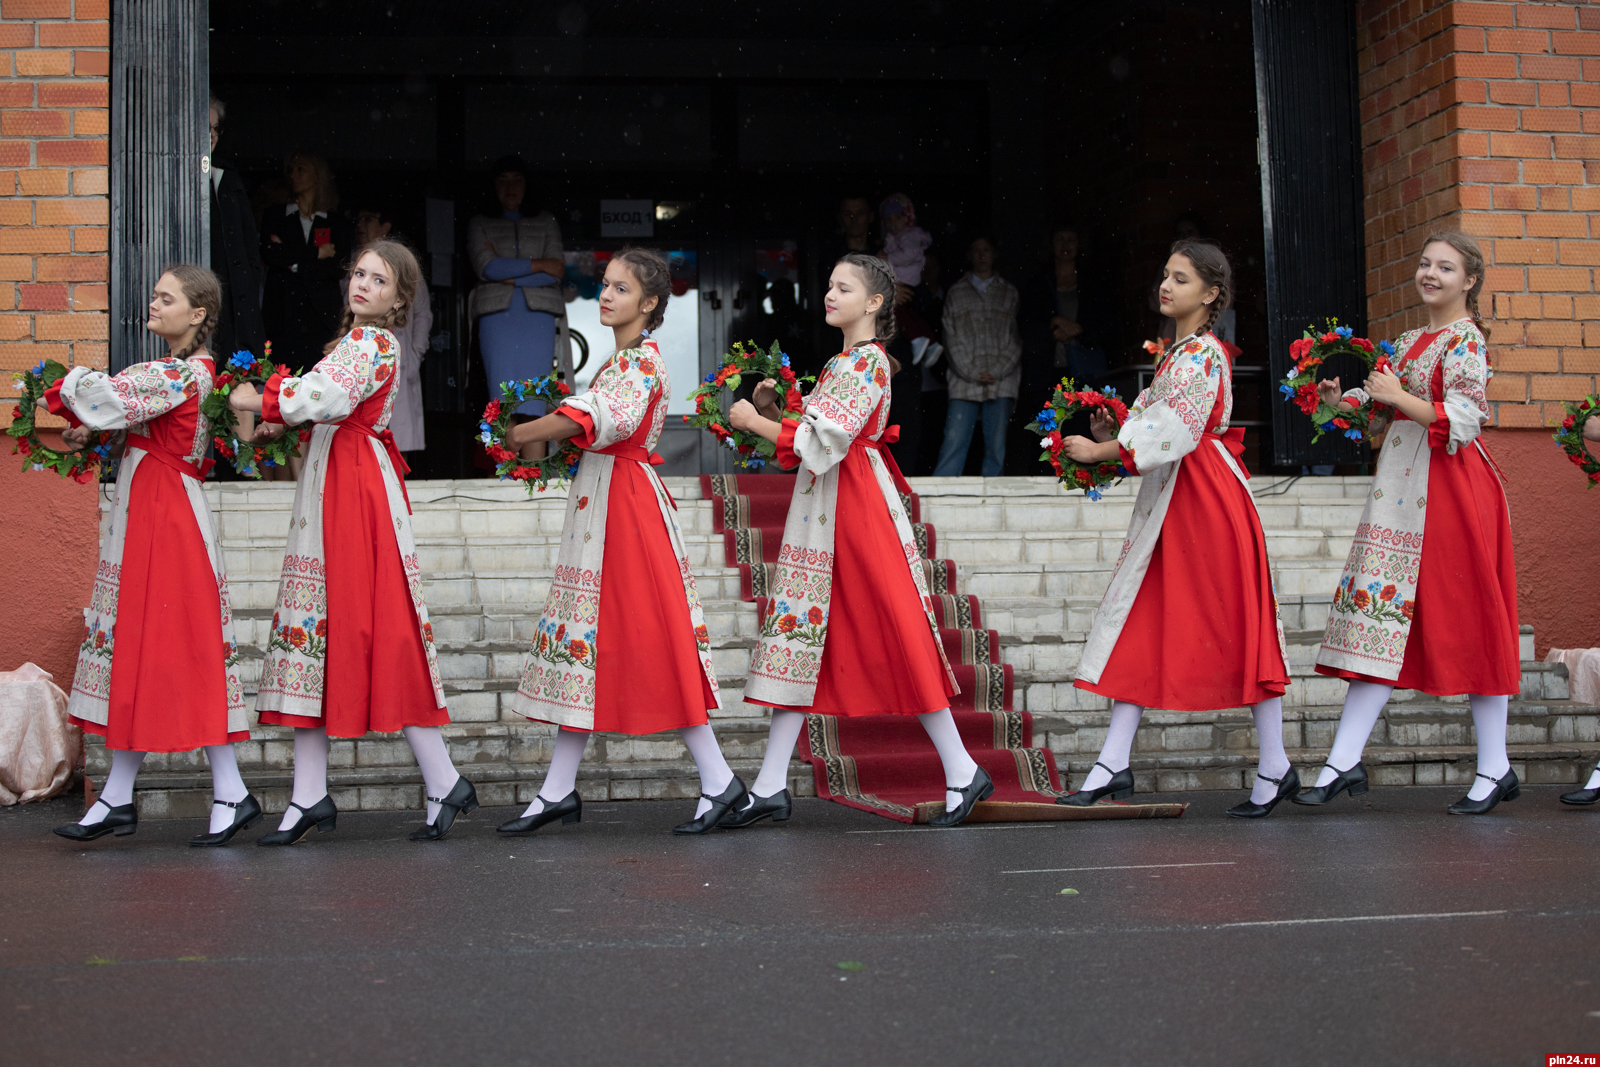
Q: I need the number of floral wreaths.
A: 7